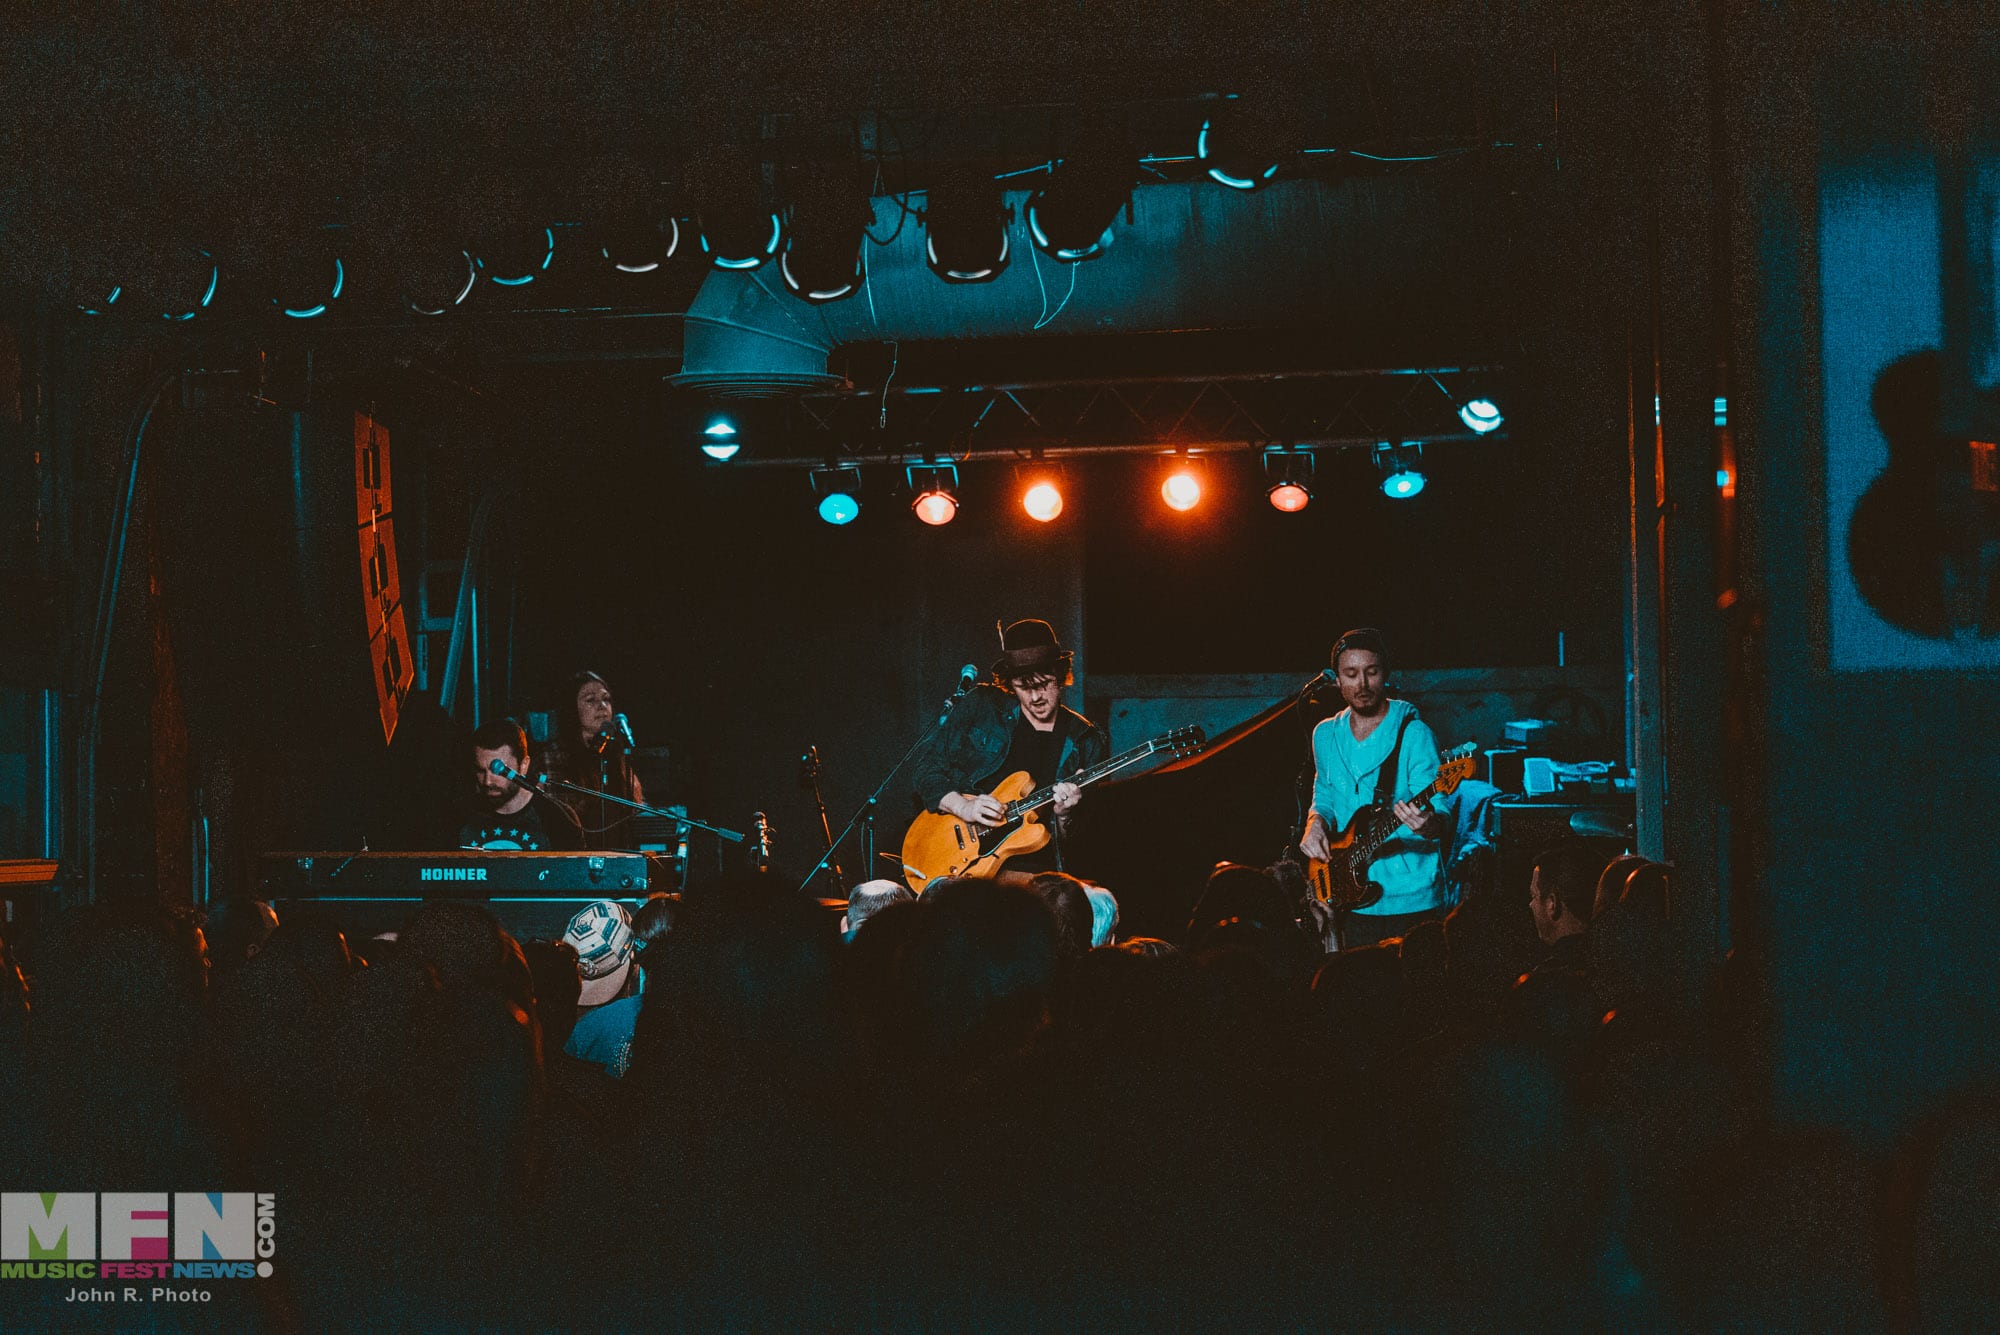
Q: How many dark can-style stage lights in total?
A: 11